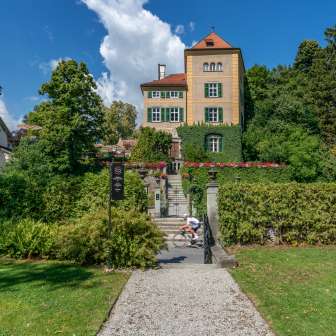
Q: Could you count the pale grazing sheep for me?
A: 0